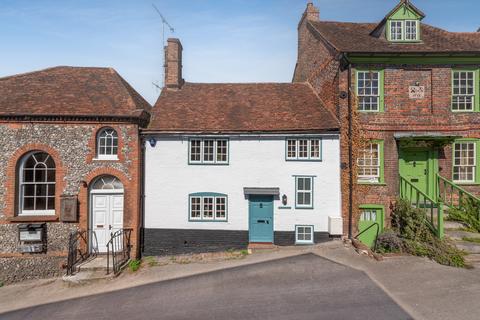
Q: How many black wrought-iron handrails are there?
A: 2